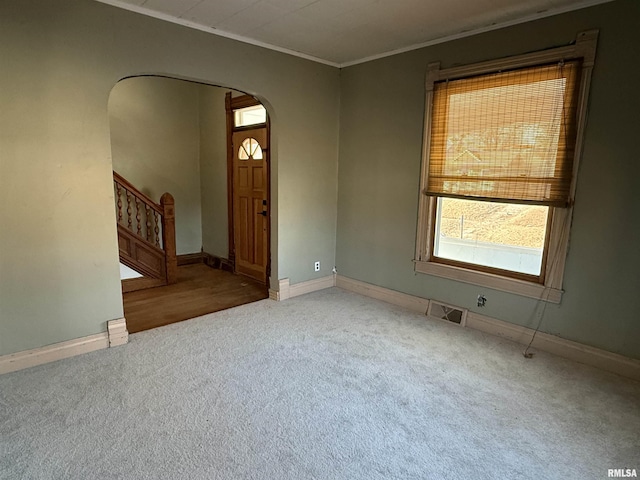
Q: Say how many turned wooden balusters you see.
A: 5